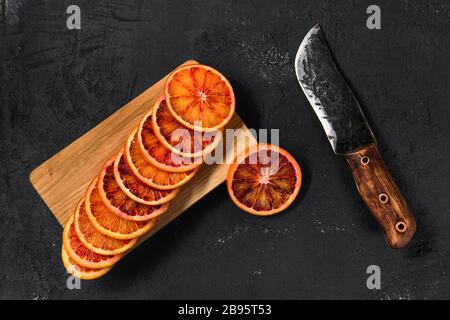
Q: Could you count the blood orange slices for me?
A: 11